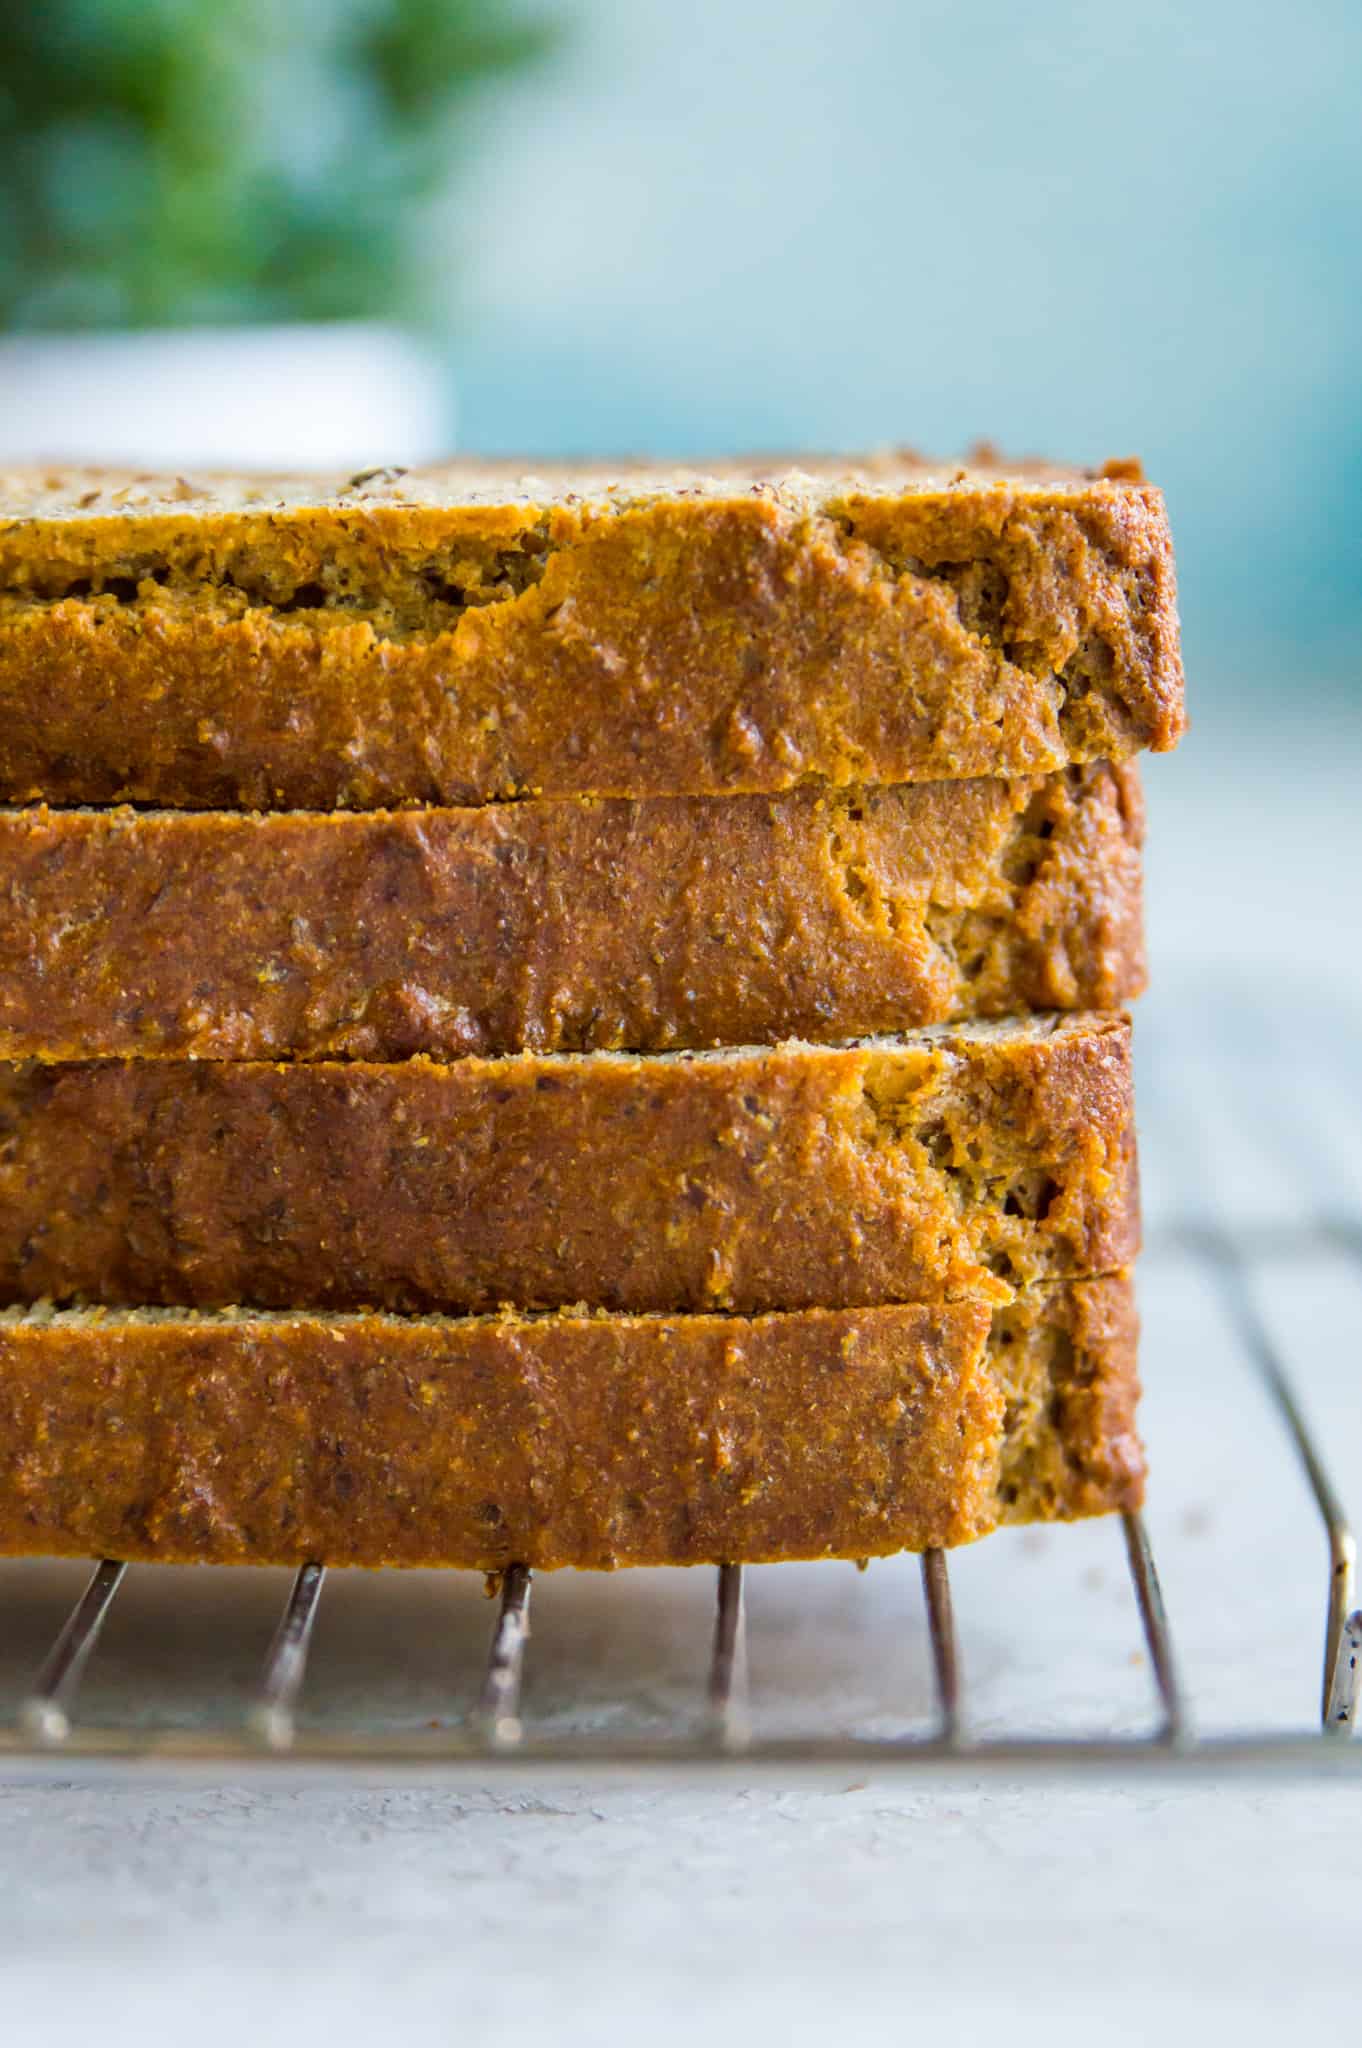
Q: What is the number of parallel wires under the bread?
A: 6